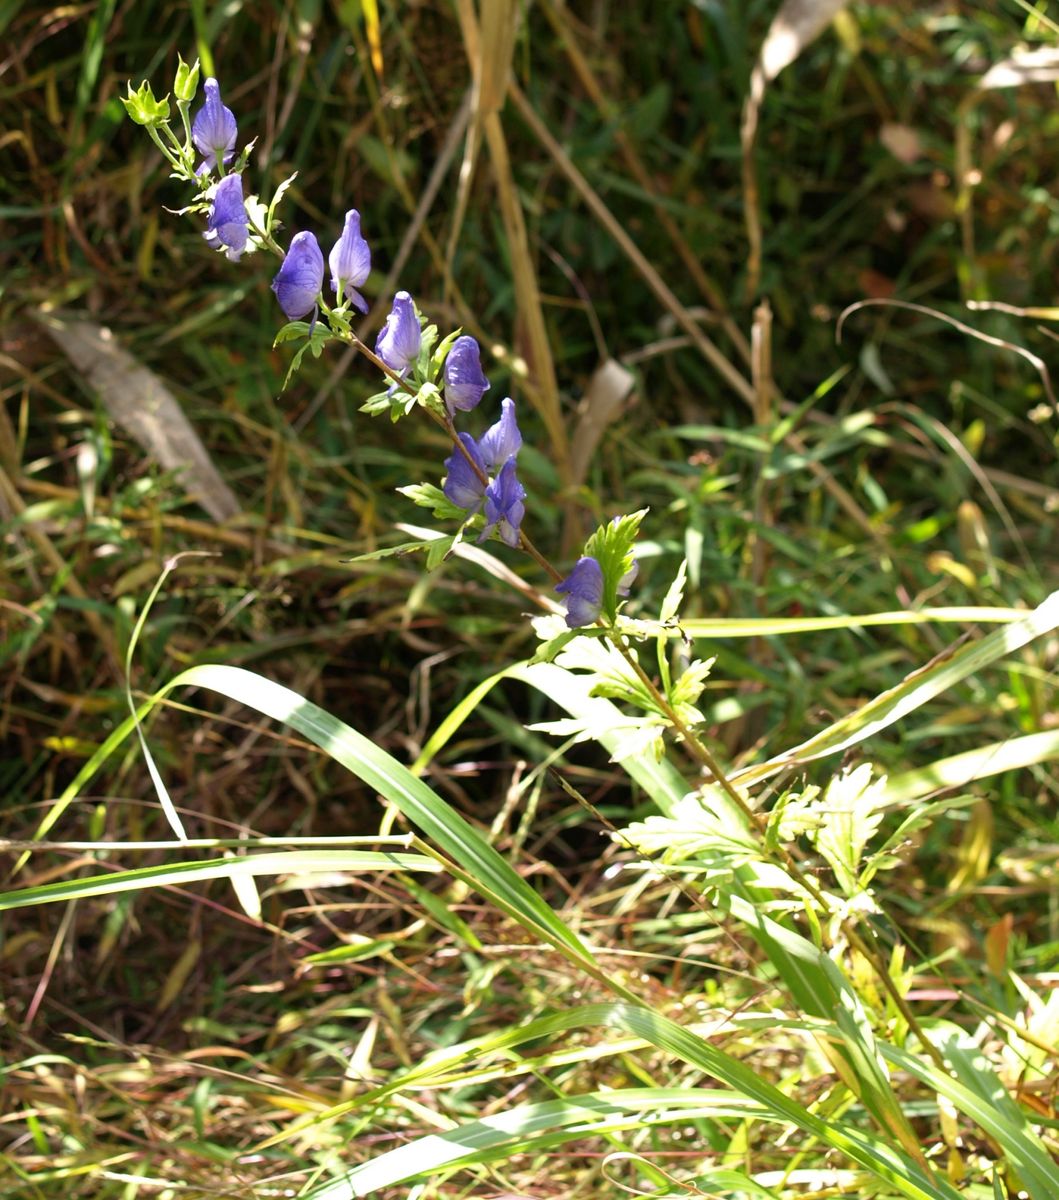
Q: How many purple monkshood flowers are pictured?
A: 11